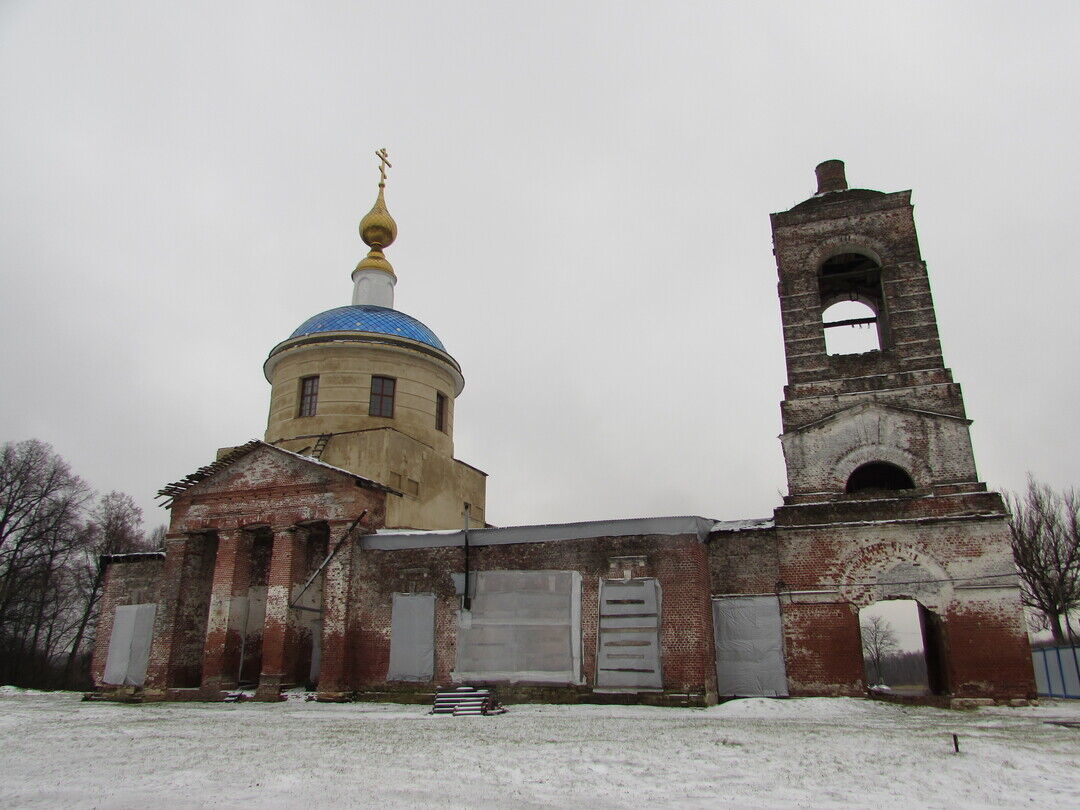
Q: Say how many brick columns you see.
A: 4